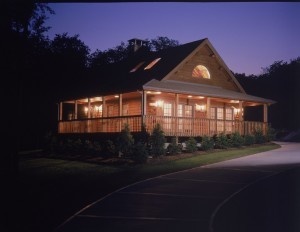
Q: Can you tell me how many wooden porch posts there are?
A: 10